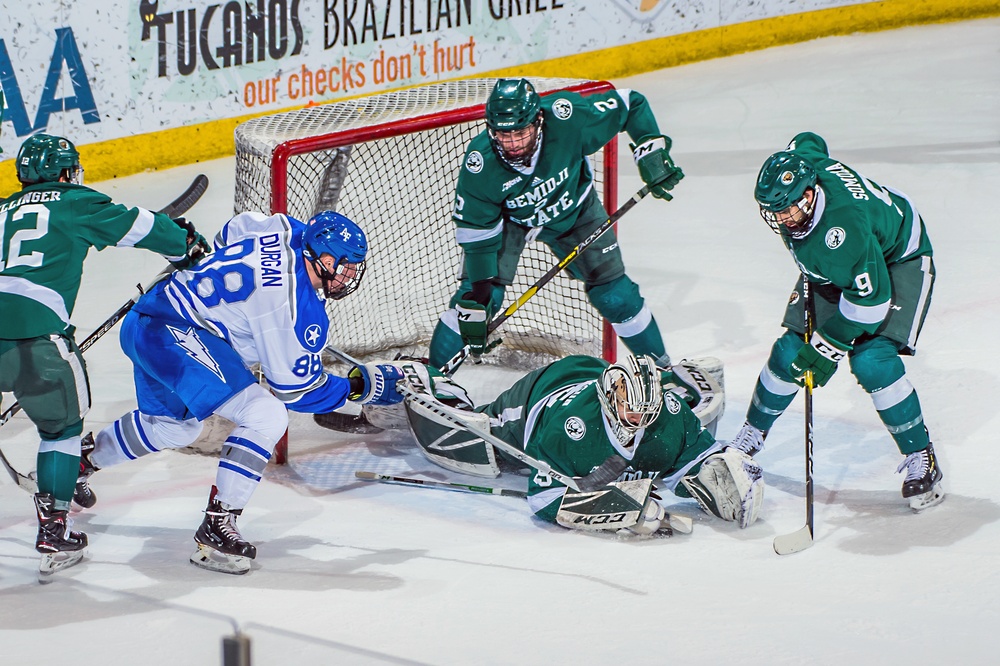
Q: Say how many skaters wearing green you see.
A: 4